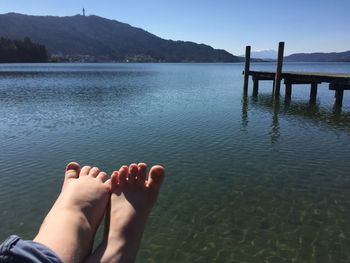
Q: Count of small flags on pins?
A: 0